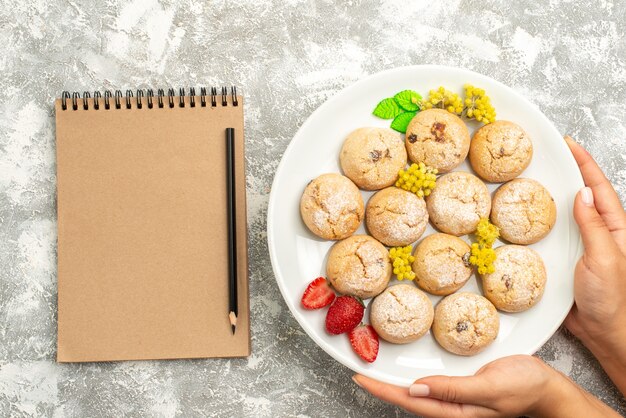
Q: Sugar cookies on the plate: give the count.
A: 12